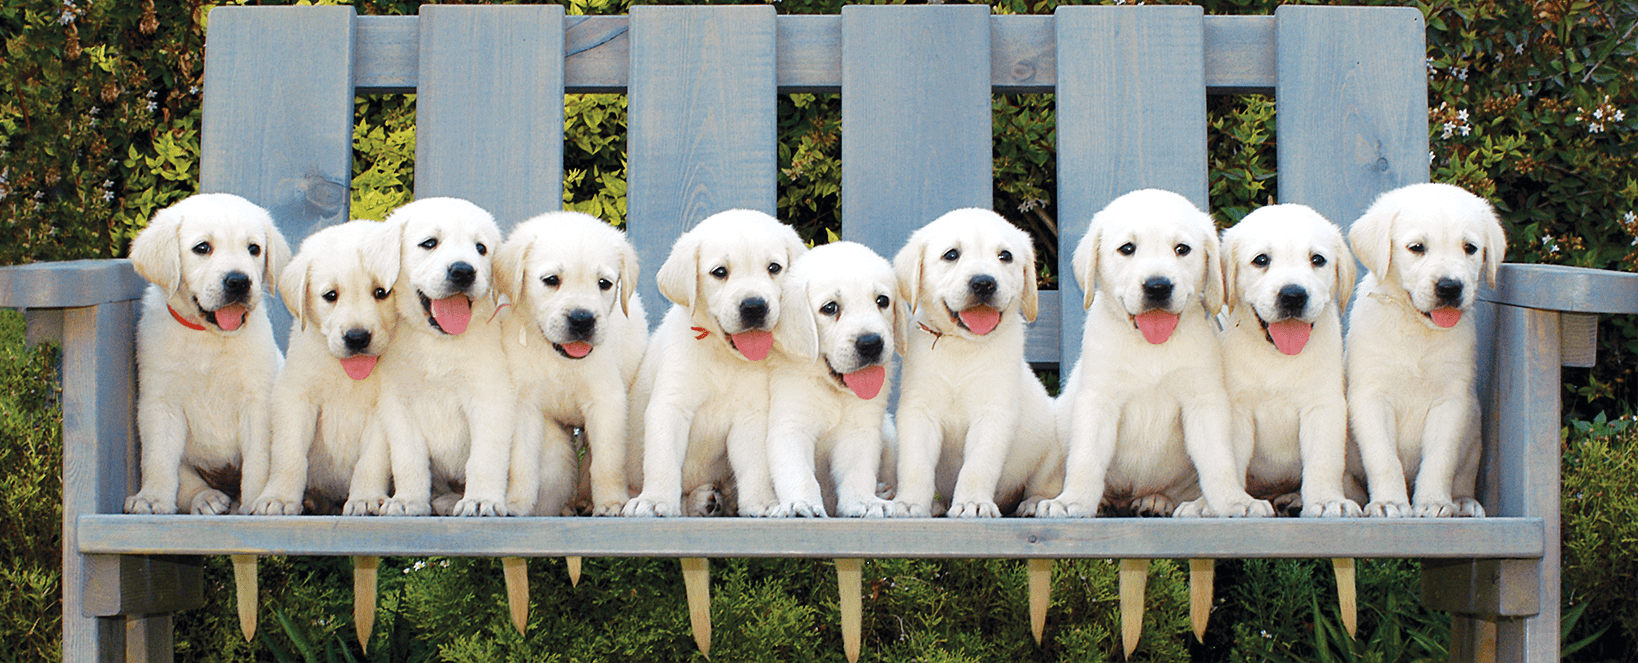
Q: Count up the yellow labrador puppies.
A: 10